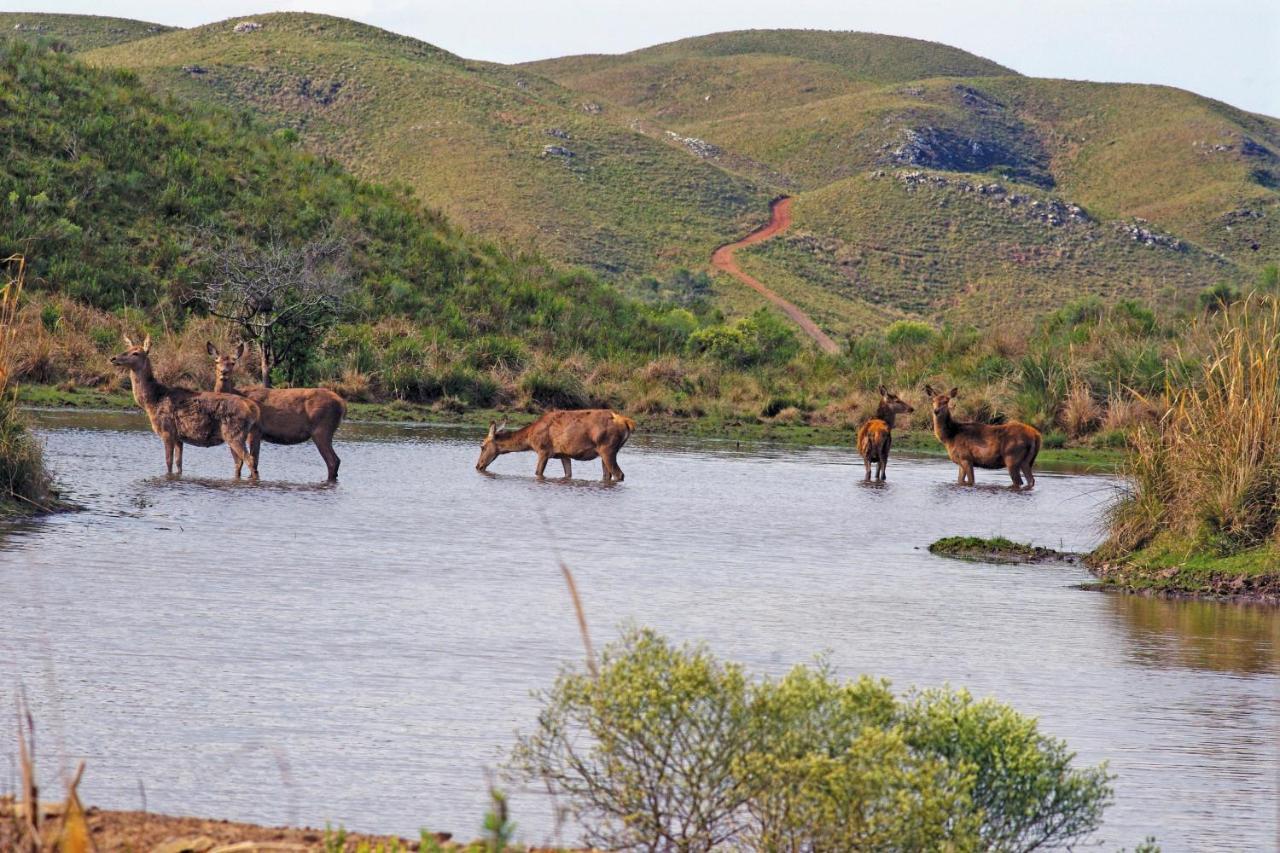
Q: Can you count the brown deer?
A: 5